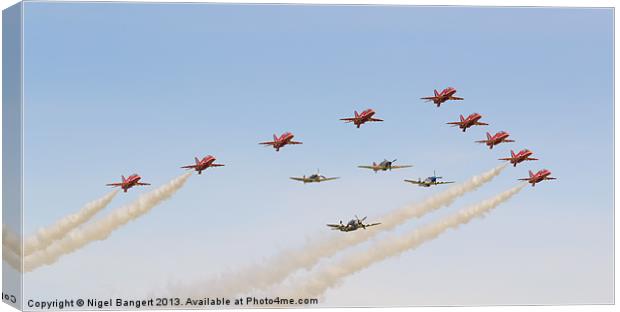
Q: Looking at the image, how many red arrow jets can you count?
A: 9